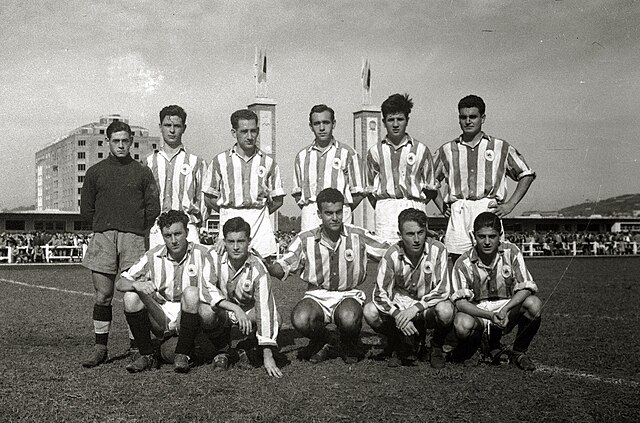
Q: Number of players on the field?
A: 11